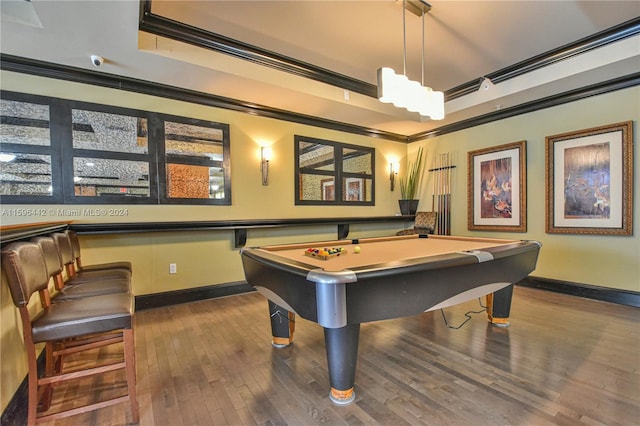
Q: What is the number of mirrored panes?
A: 10